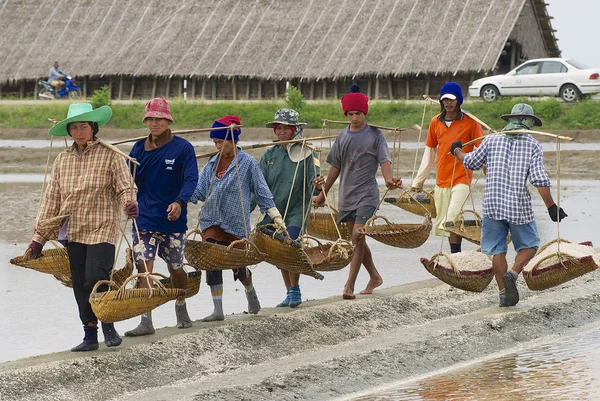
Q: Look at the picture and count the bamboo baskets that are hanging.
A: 14